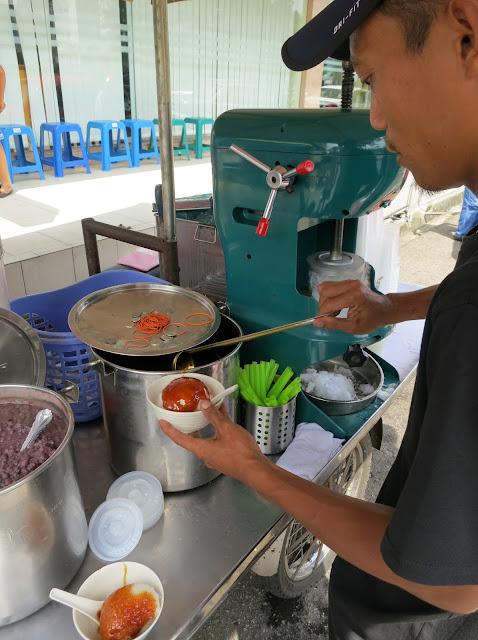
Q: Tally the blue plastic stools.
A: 4